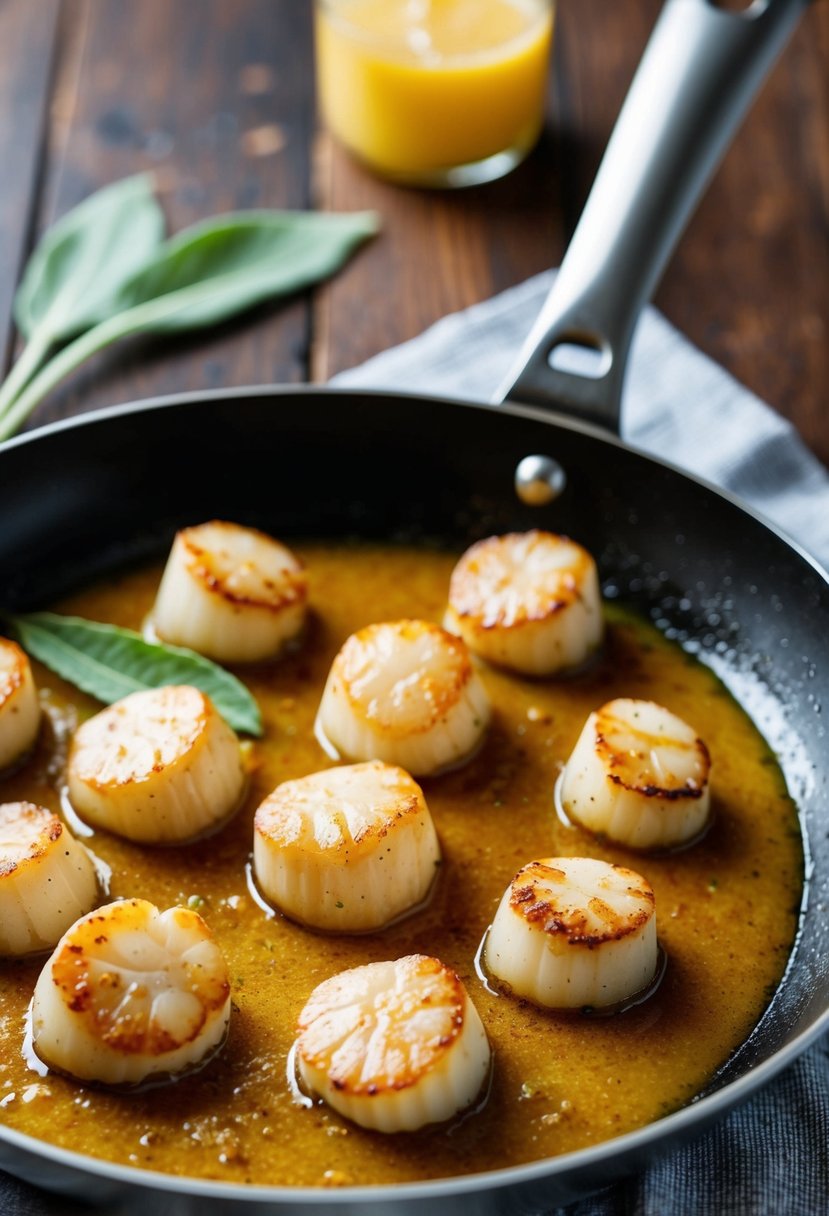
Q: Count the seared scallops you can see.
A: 11